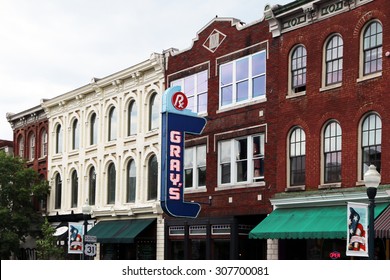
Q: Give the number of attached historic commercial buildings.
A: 4